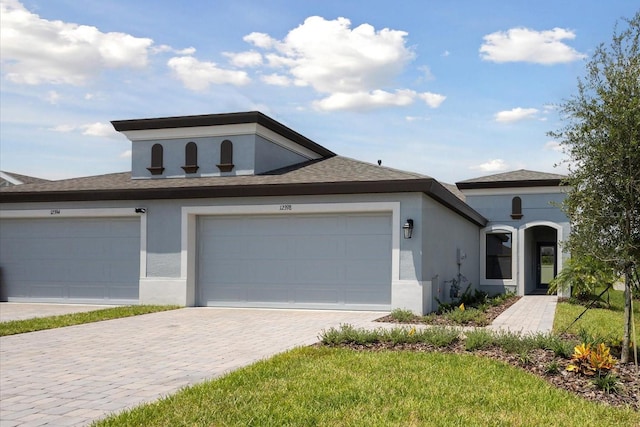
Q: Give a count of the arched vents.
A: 4